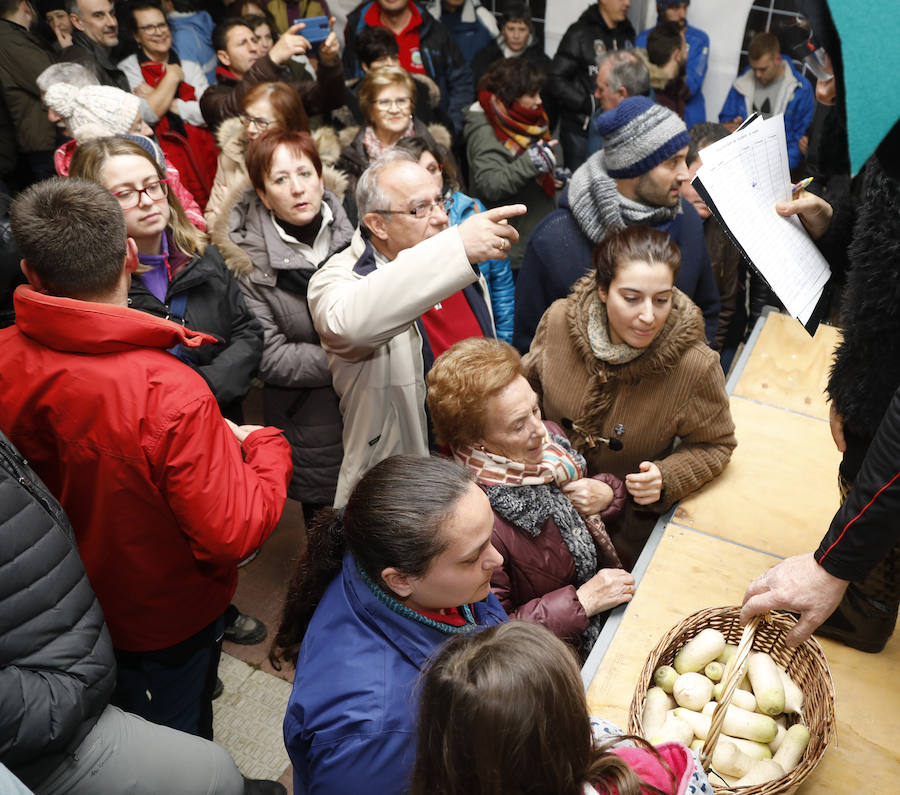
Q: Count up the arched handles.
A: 1